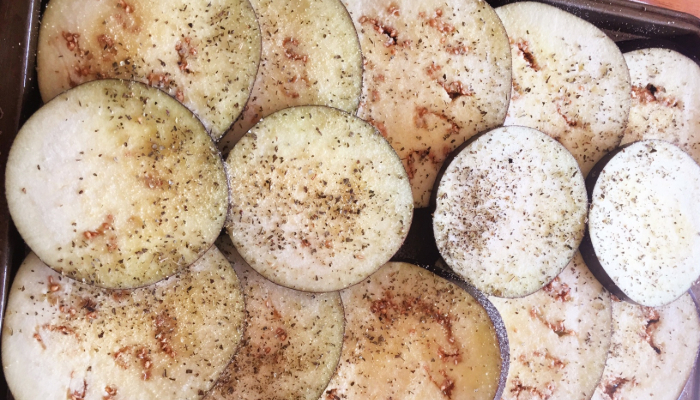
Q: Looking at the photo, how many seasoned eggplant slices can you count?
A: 14